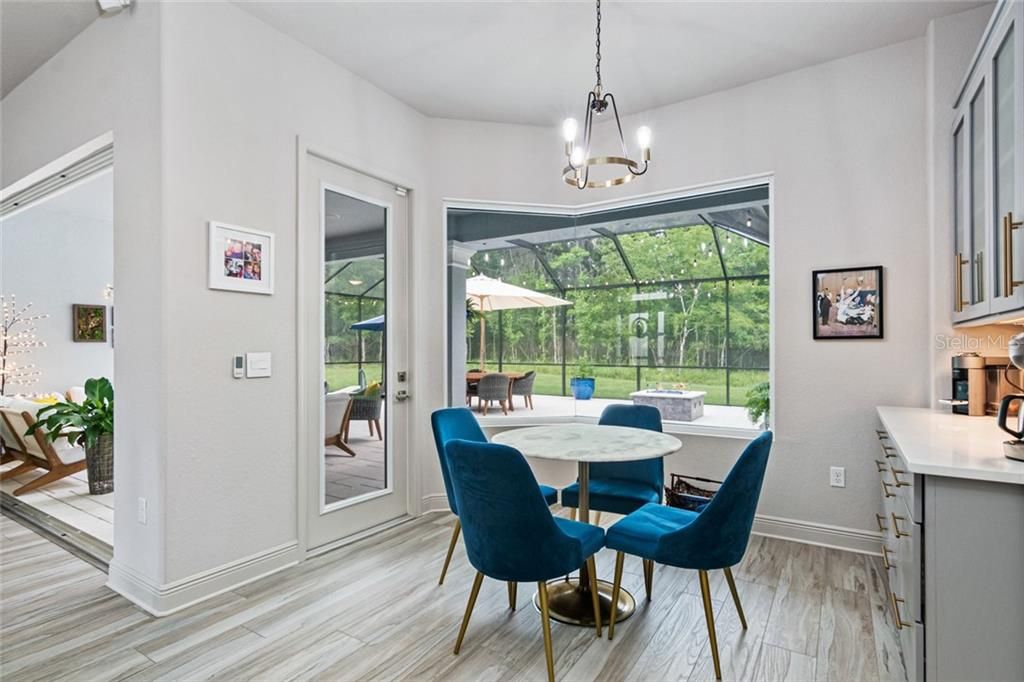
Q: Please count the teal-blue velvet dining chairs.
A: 4